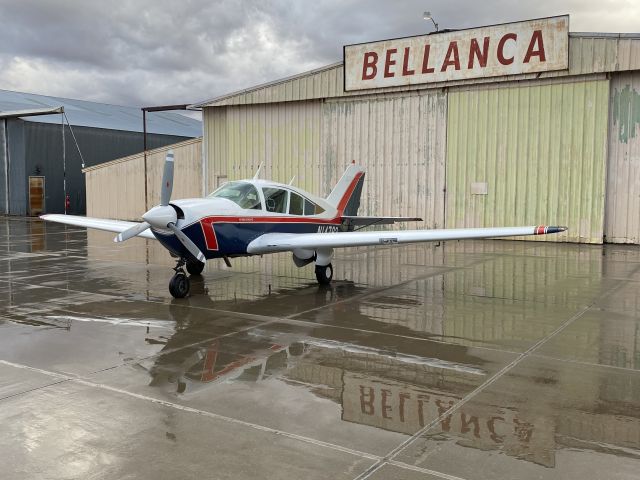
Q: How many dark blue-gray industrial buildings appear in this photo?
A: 1